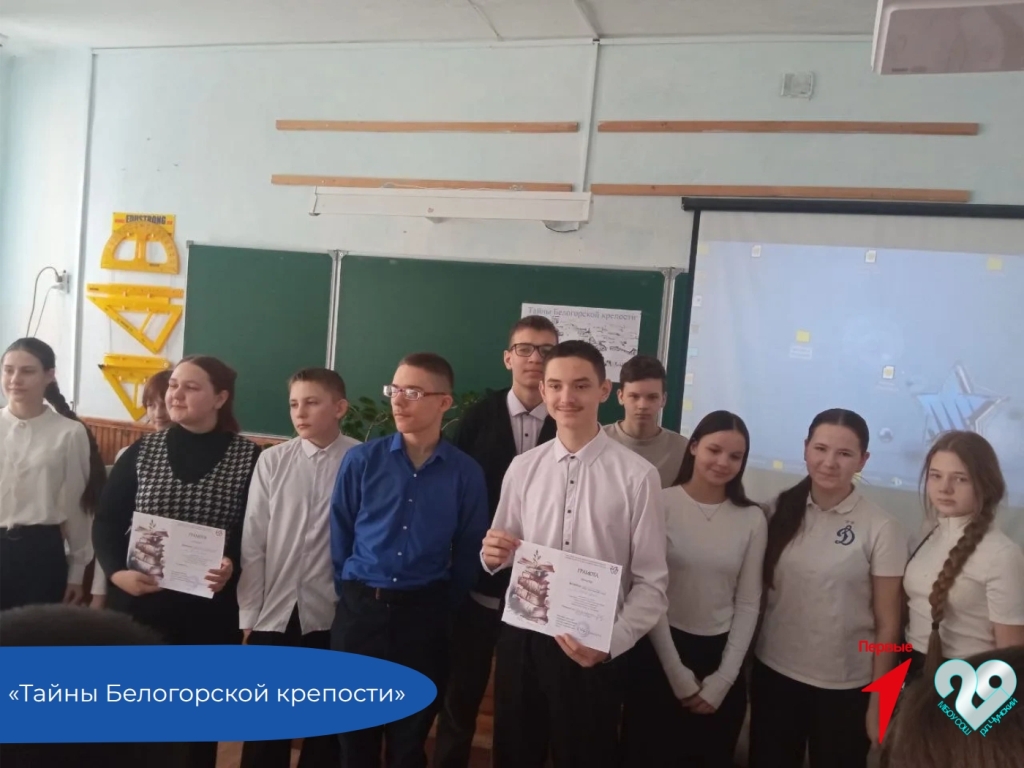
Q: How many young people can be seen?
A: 11